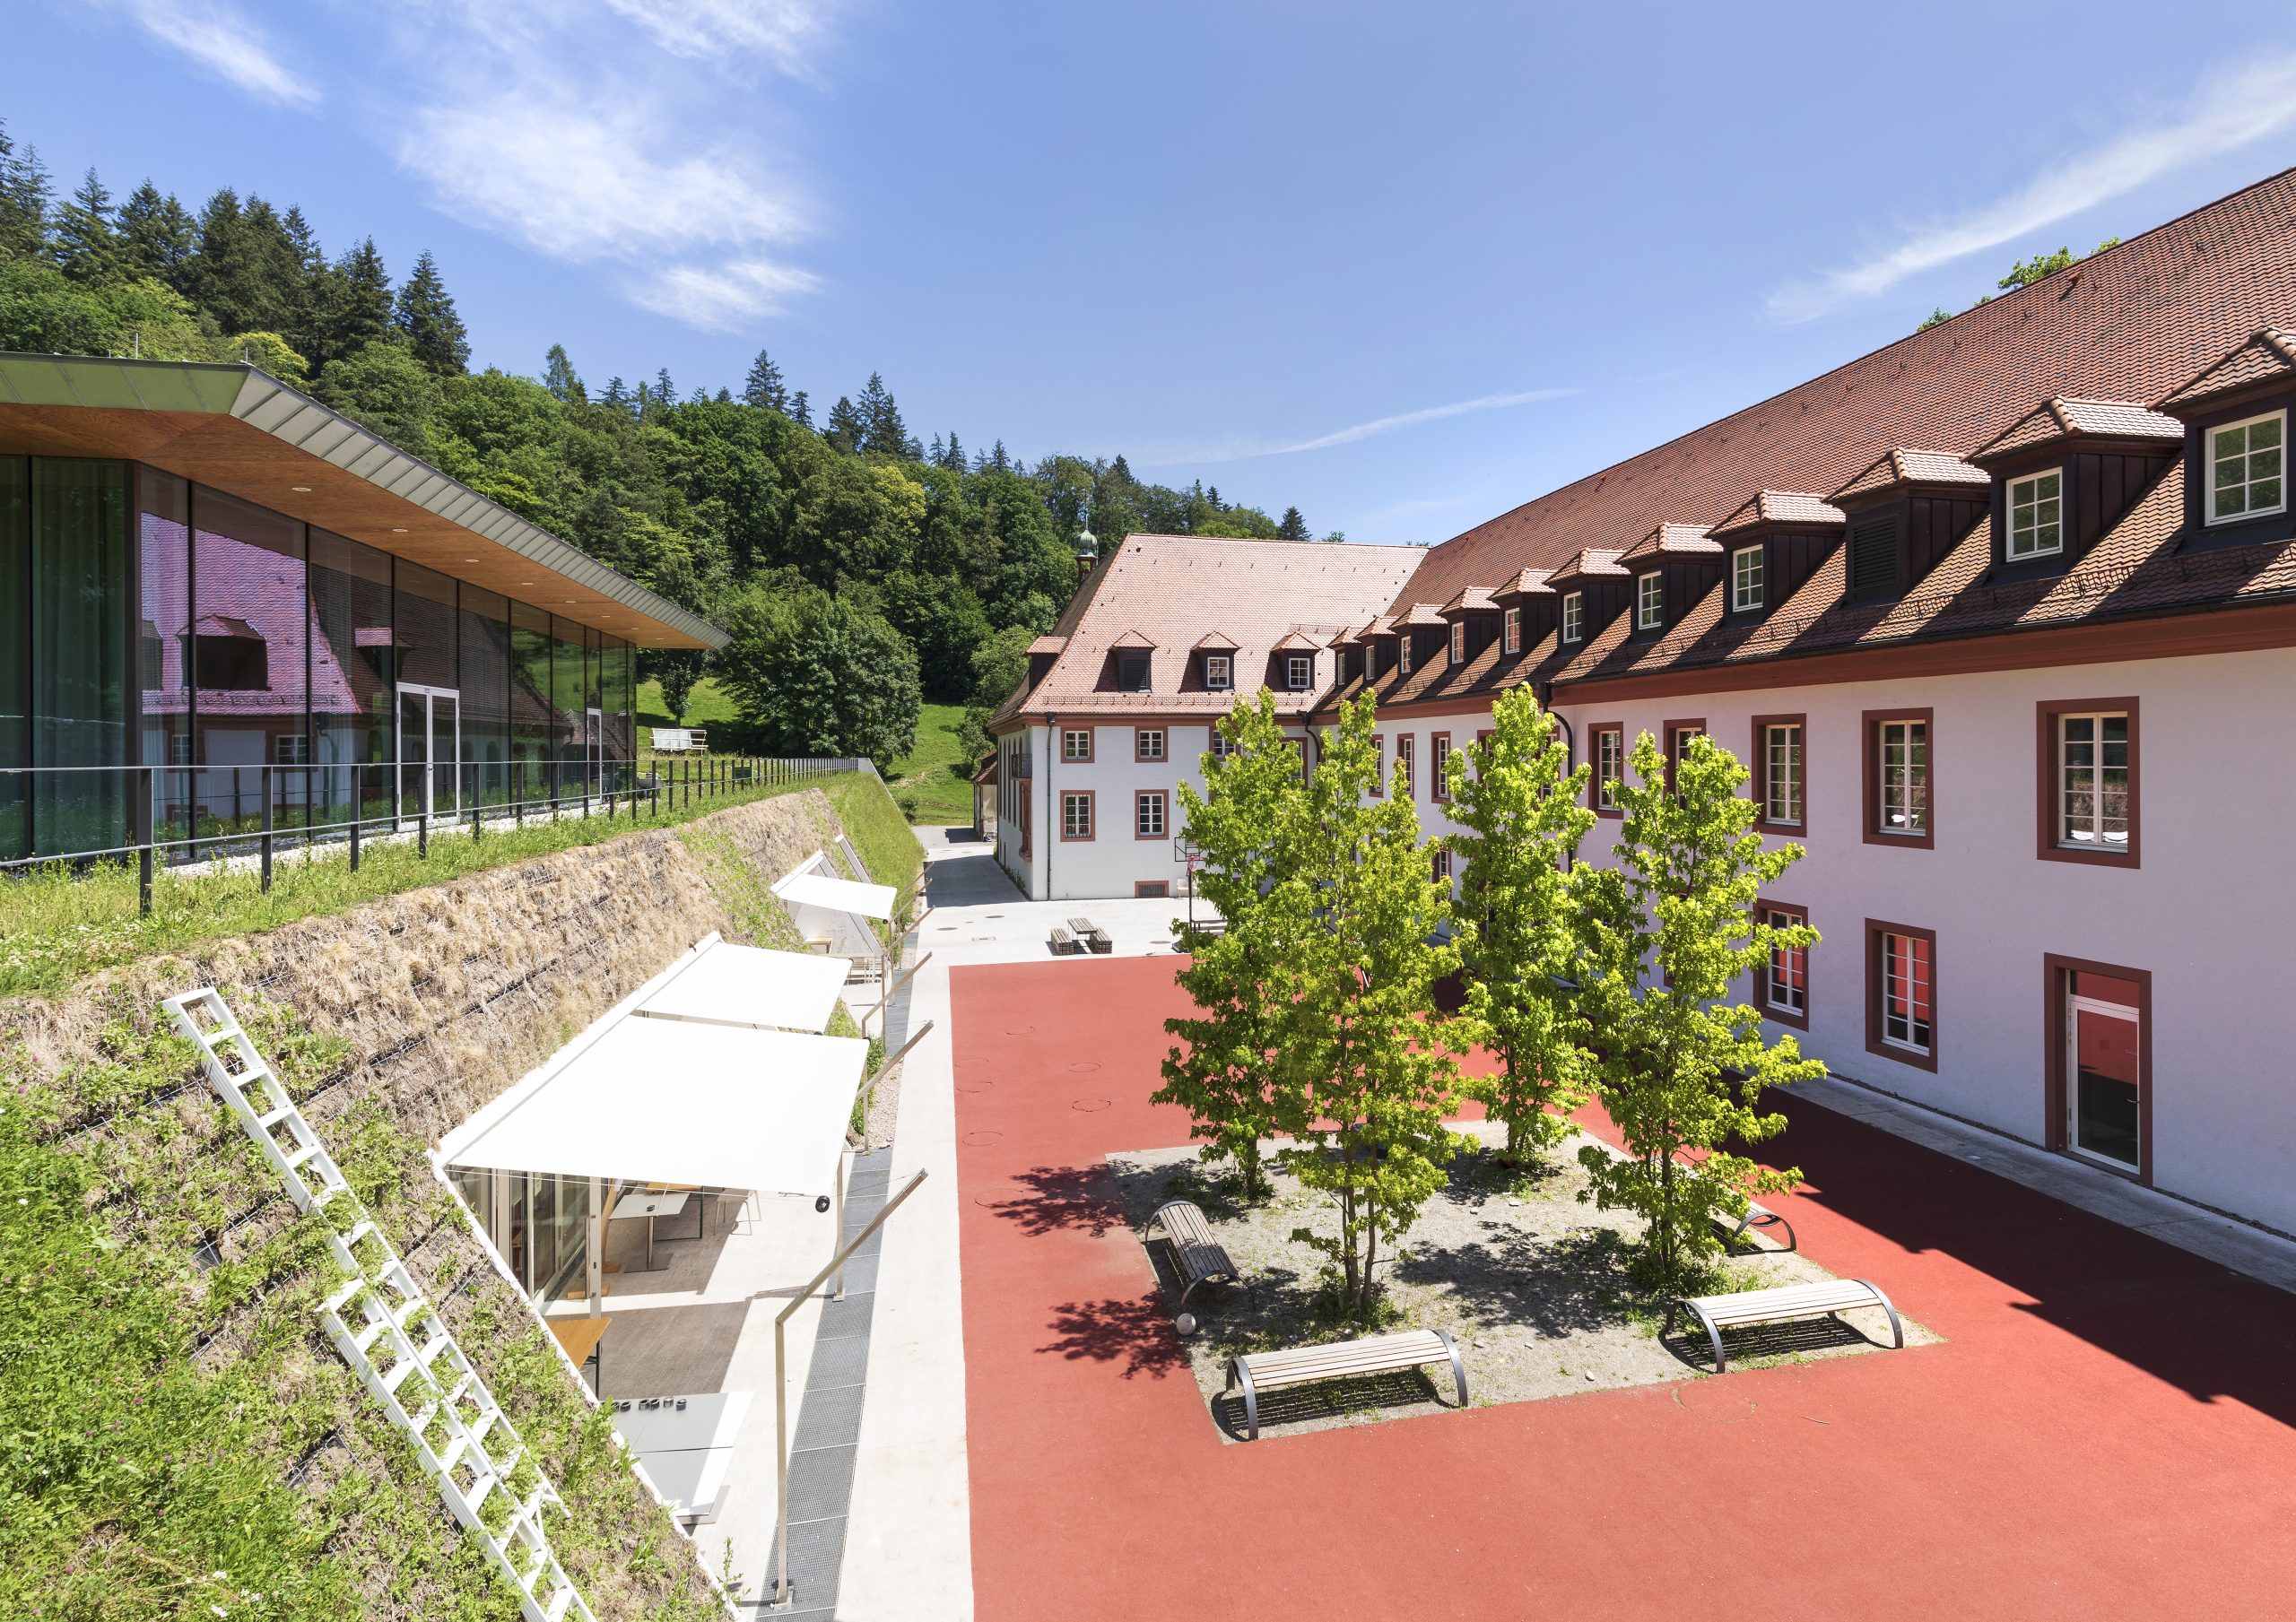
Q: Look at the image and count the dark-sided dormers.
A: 15